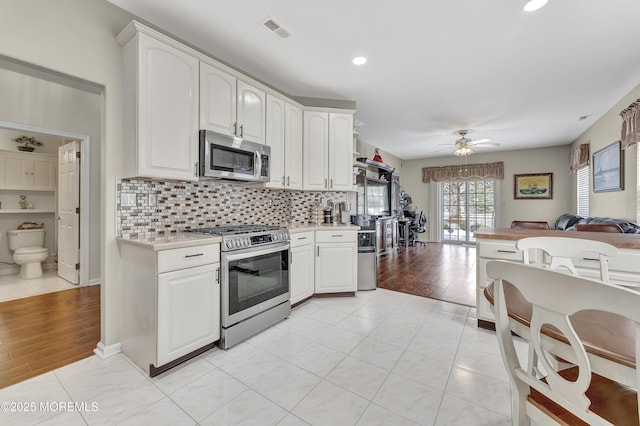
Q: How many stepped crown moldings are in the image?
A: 1